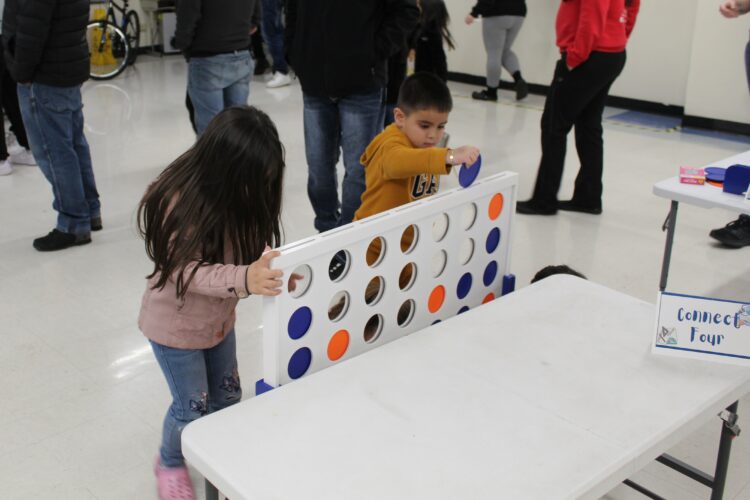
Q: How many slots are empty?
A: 13